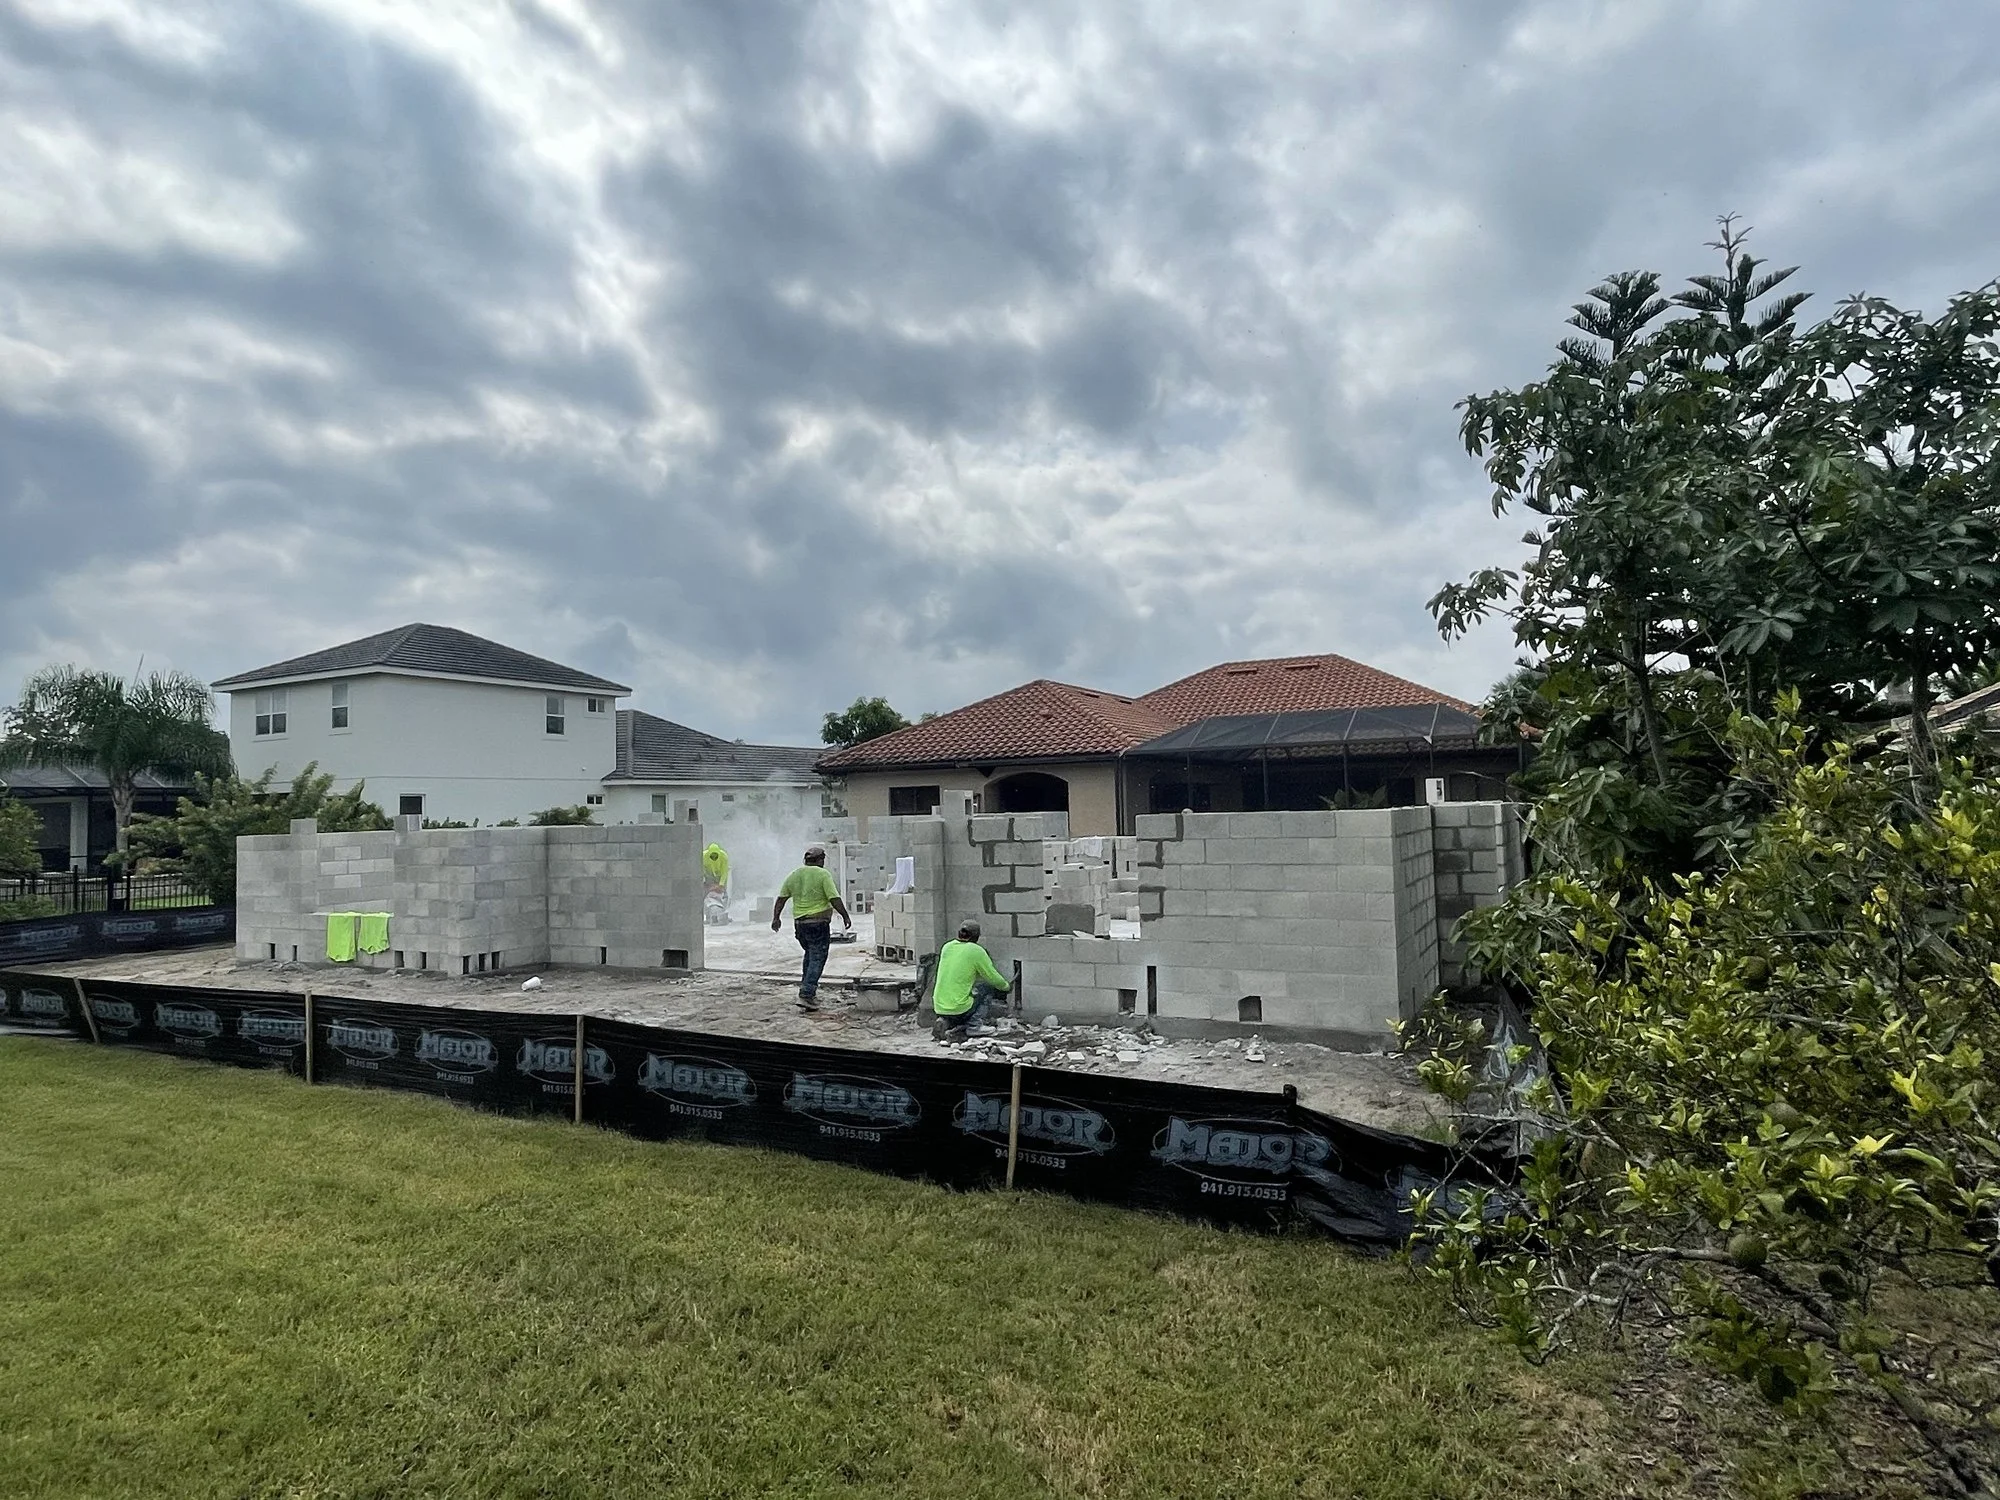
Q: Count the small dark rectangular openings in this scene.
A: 13